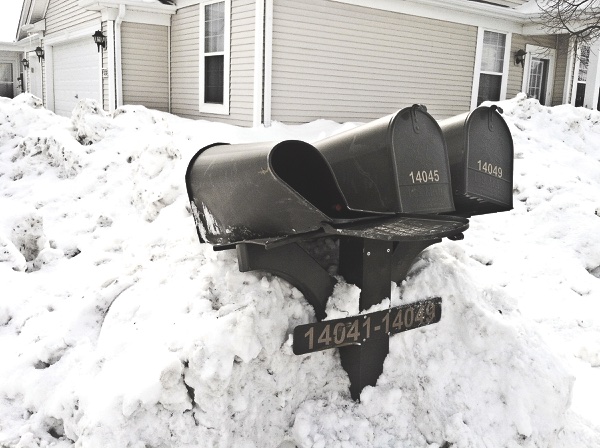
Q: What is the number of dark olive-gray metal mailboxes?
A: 3